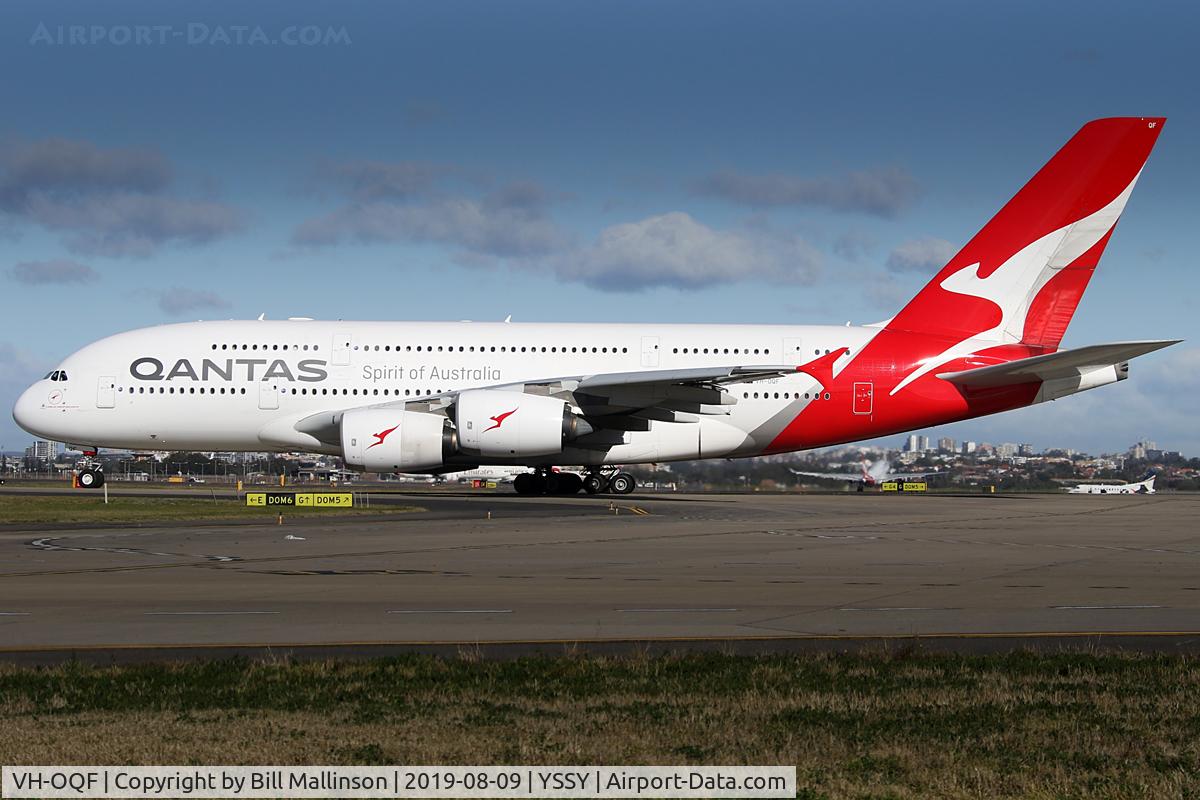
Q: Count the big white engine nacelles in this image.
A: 2